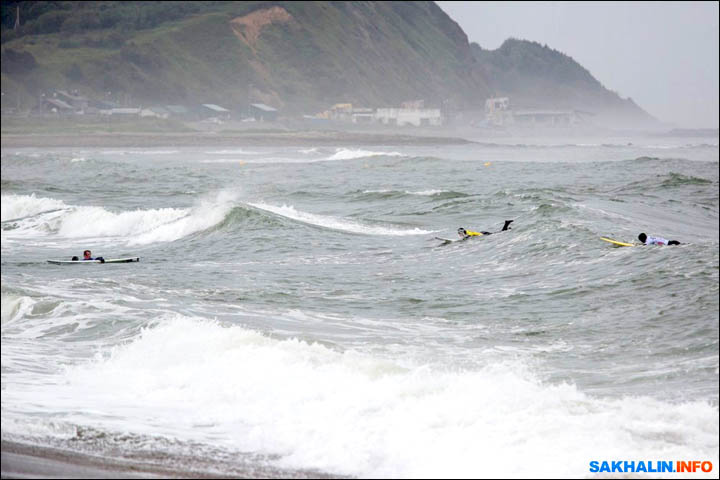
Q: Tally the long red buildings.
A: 0